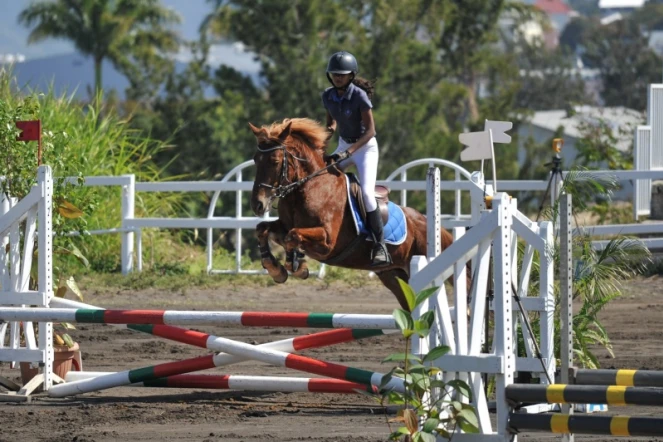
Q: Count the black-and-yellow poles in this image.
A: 3